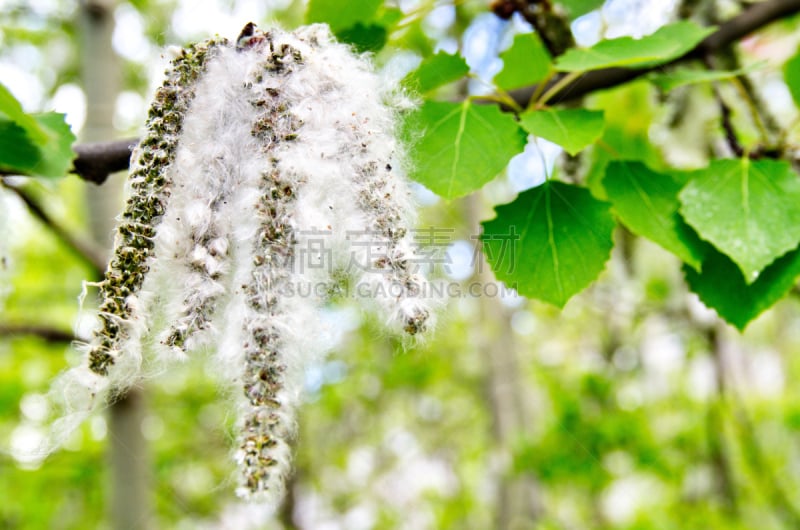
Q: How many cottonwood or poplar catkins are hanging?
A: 4